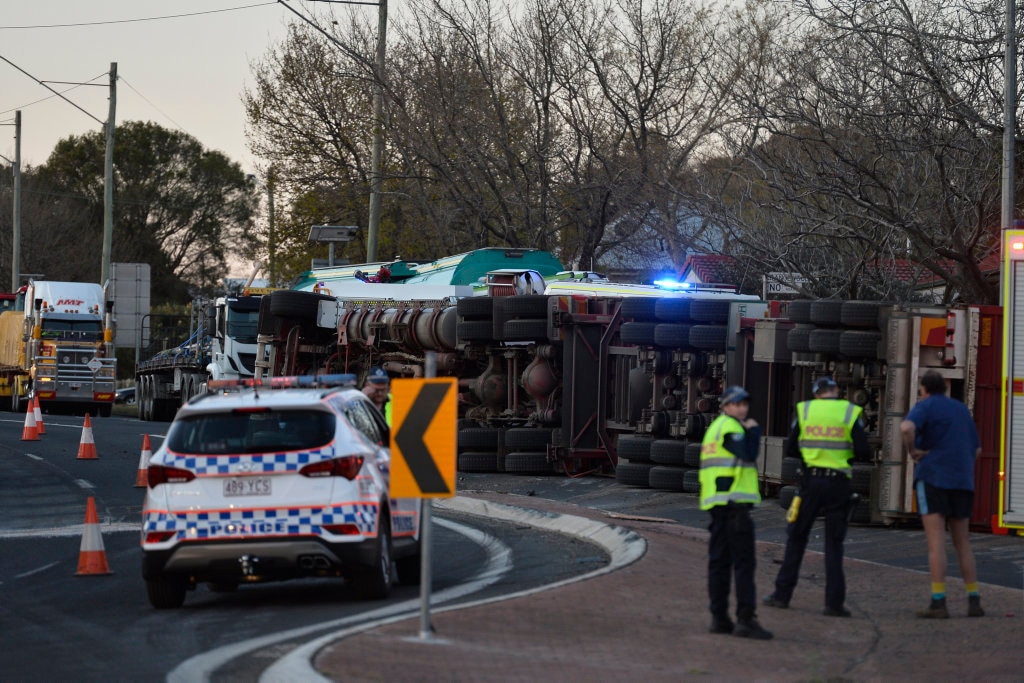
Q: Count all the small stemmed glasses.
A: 0